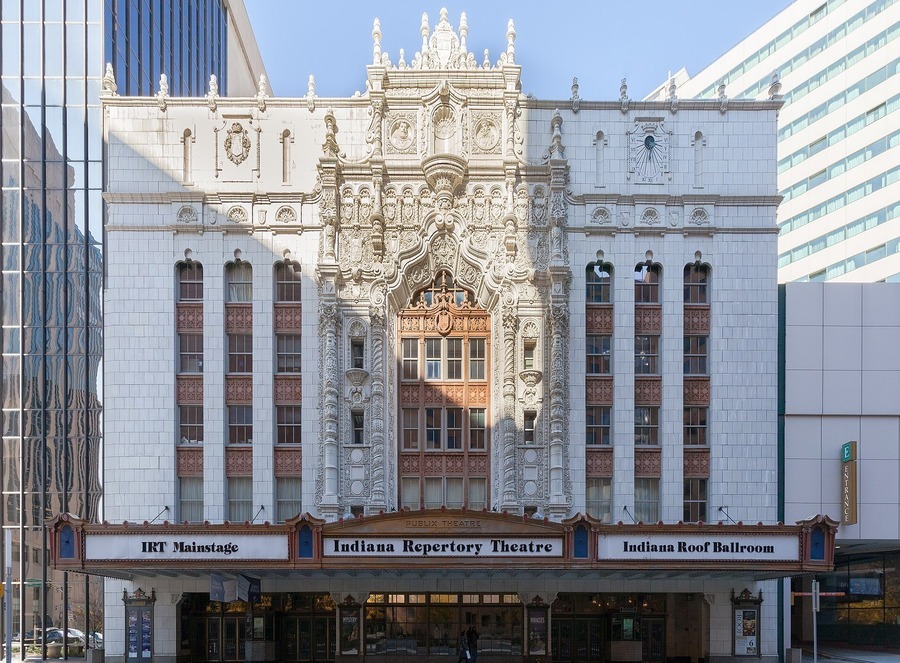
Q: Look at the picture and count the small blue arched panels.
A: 4